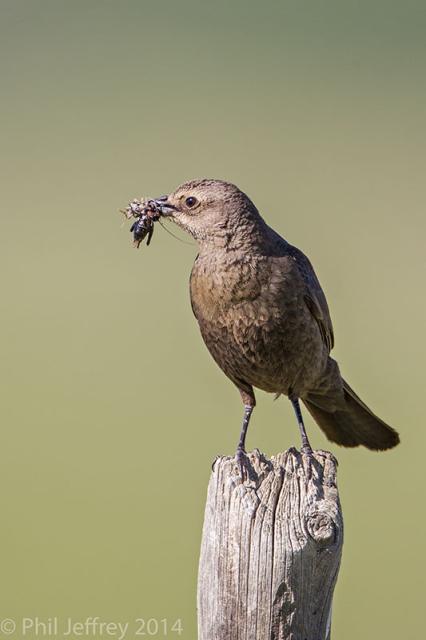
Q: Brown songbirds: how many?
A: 1